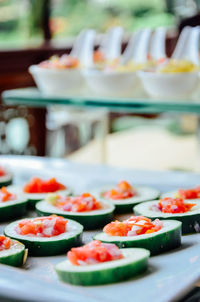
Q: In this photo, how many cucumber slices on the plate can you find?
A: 11